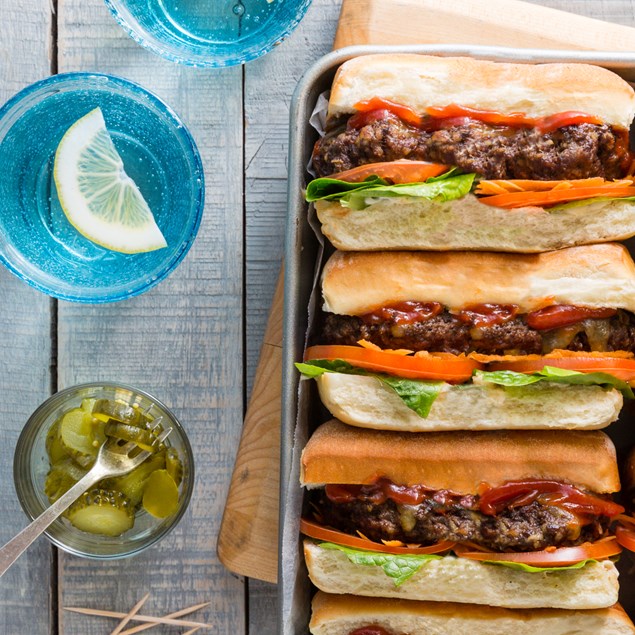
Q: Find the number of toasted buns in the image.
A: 4